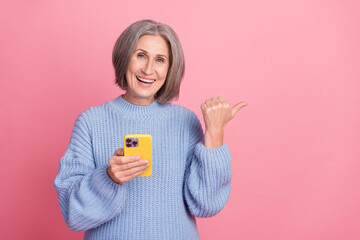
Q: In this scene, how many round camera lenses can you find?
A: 3